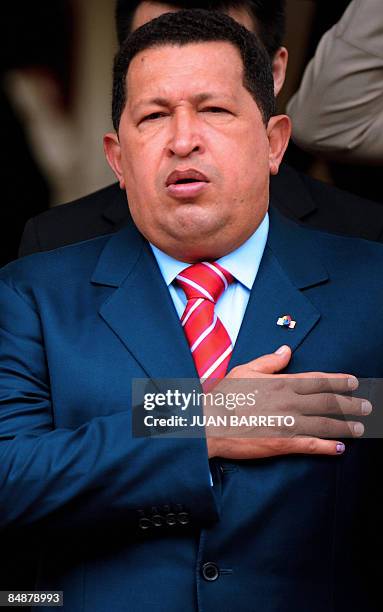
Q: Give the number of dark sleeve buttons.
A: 4